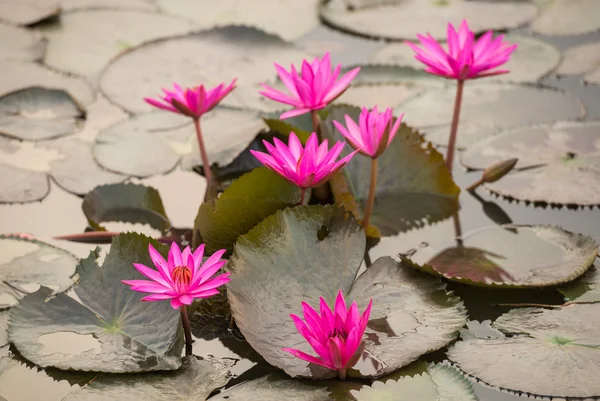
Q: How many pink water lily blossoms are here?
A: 7